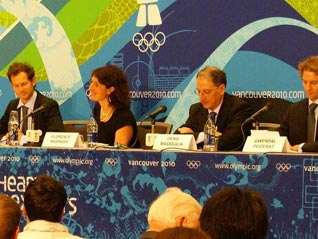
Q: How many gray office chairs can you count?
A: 3